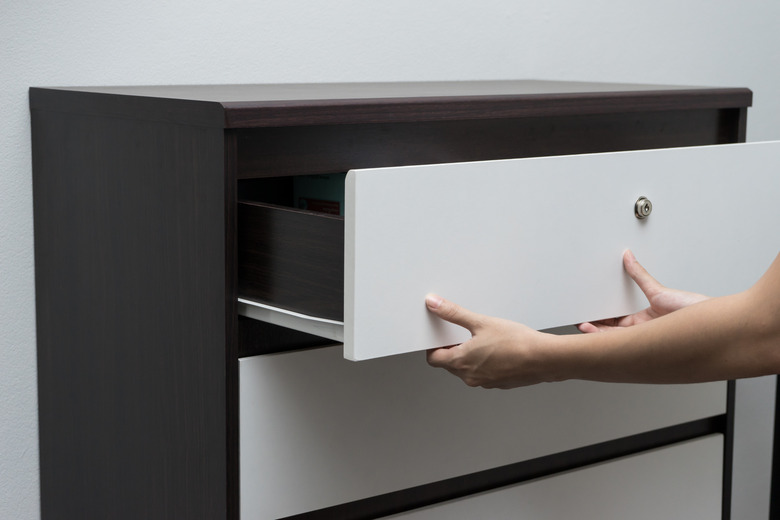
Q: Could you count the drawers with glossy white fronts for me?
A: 3